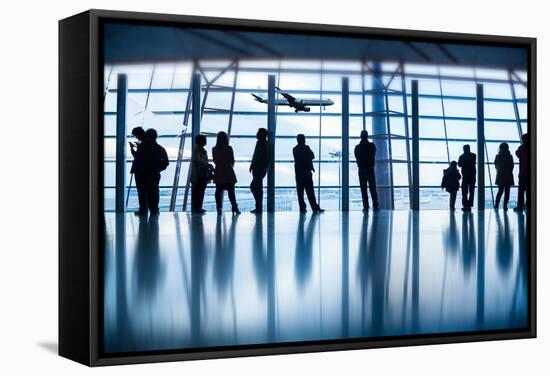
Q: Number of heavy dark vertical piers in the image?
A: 6